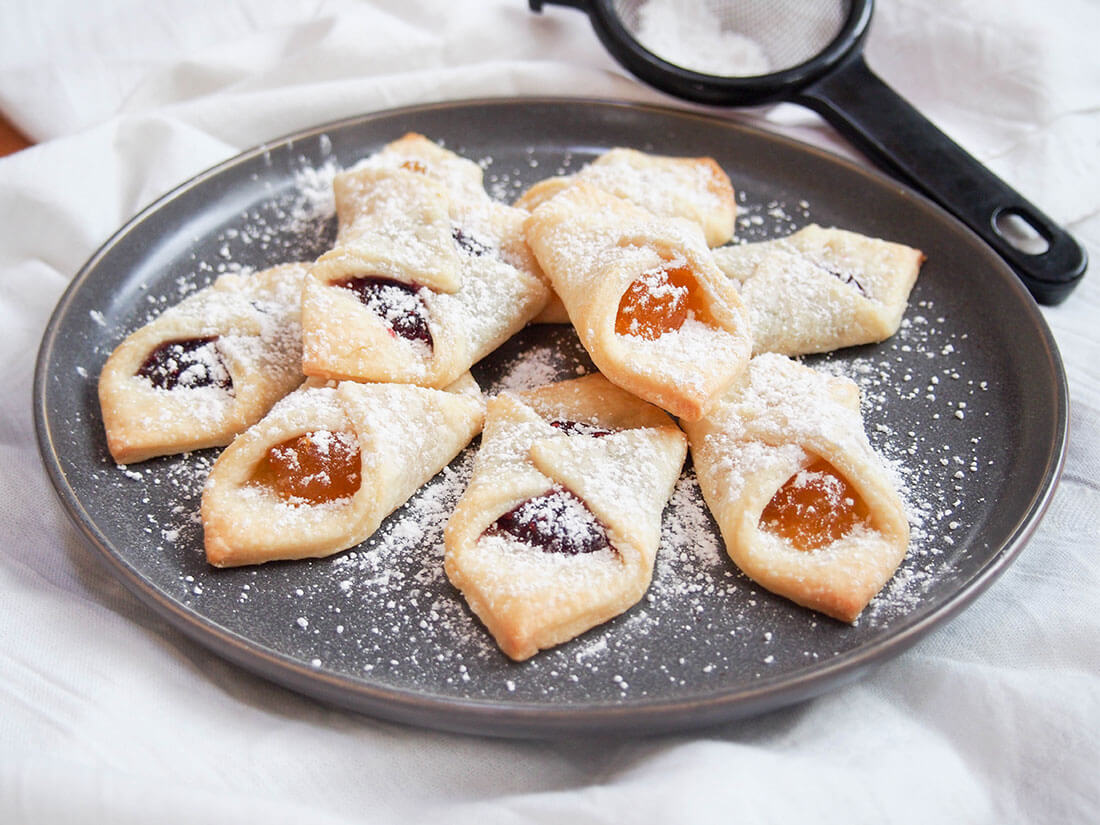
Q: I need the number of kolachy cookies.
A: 9